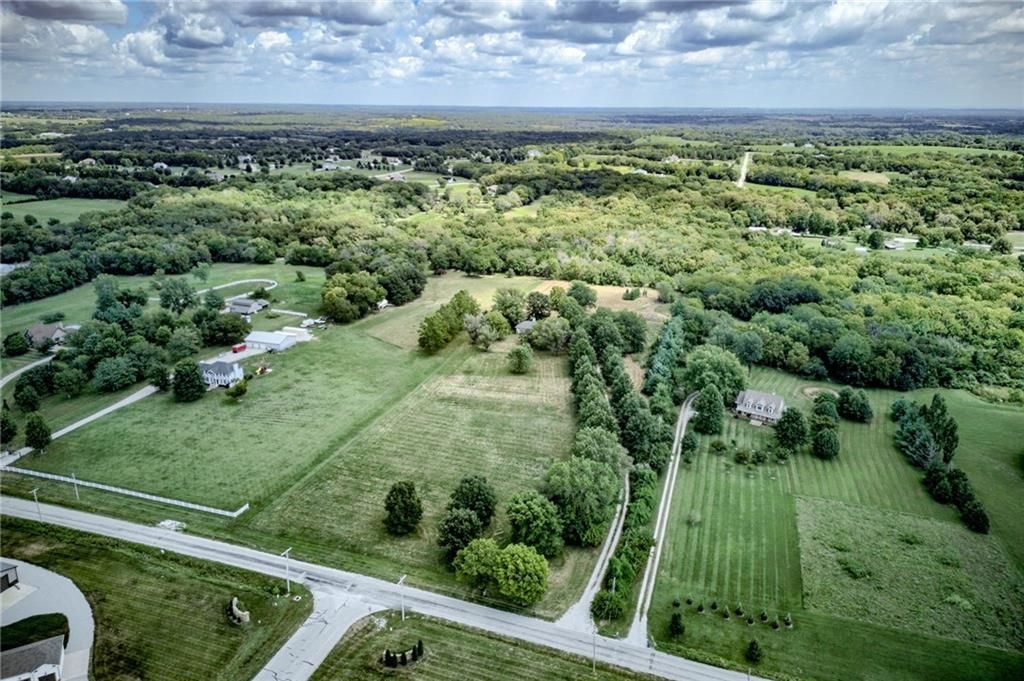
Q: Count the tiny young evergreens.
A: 10